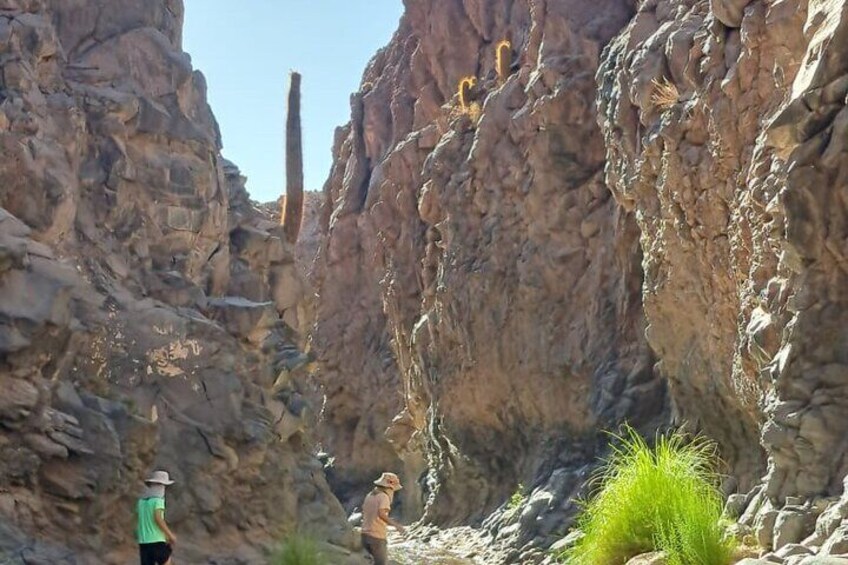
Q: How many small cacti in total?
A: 2